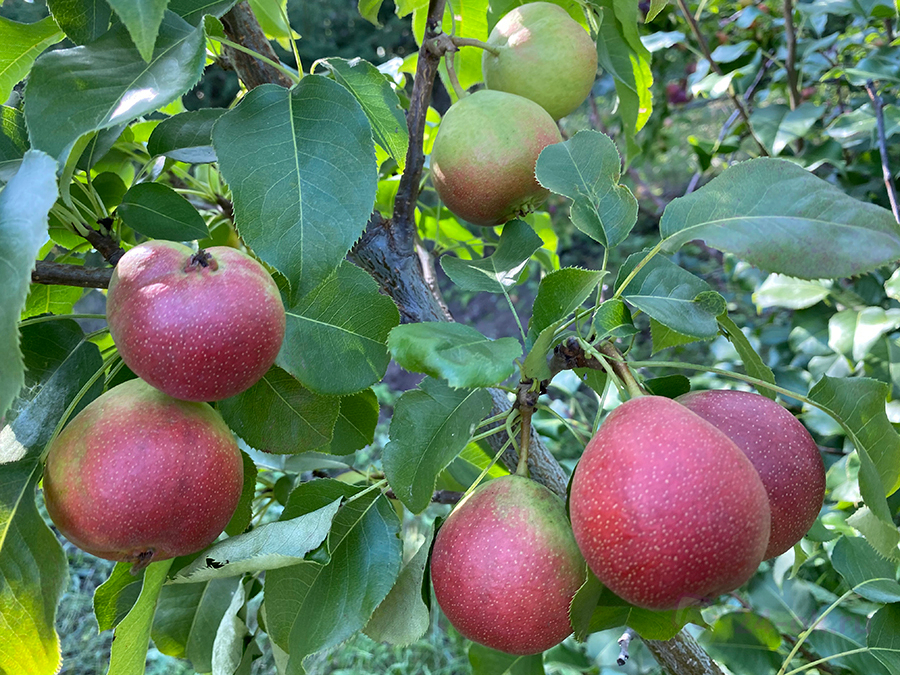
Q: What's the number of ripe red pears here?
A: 5